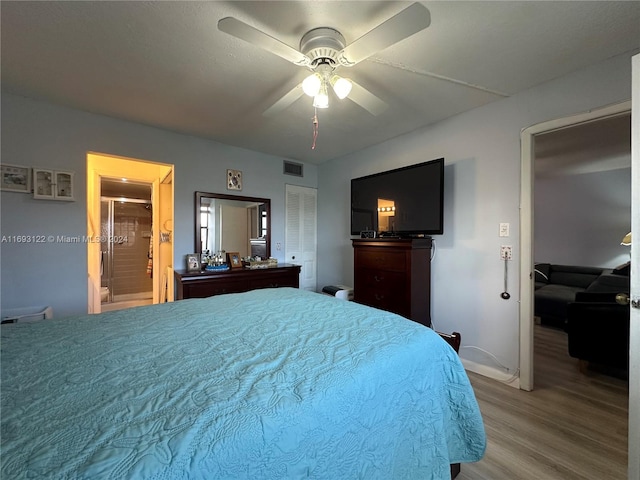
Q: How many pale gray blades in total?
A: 4